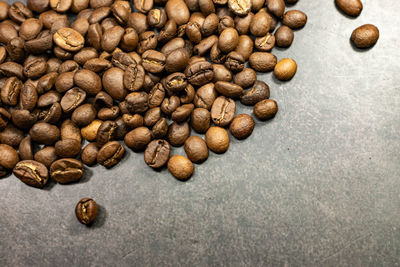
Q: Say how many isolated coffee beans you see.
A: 3